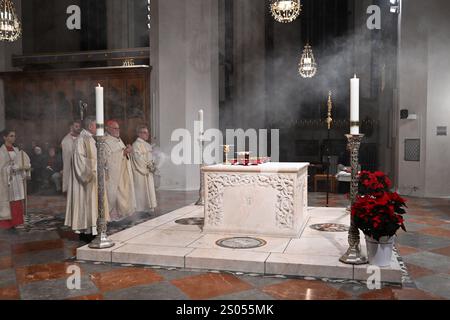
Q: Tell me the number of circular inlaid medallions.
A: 3